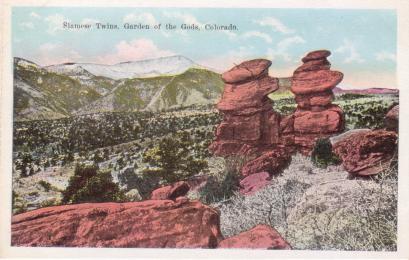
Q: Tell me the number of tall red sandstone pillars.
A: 2